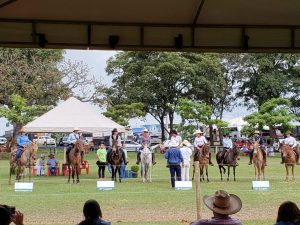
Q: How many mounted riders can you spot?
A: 9